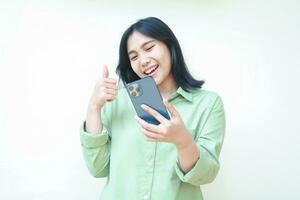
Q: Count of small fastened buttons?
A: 2